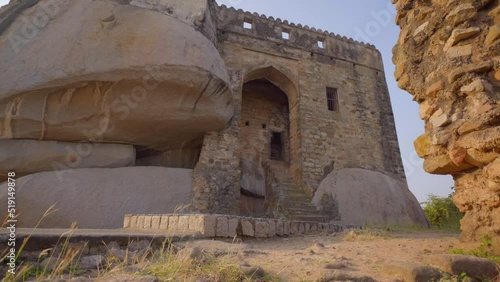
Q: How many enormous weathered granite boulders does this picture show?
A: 4